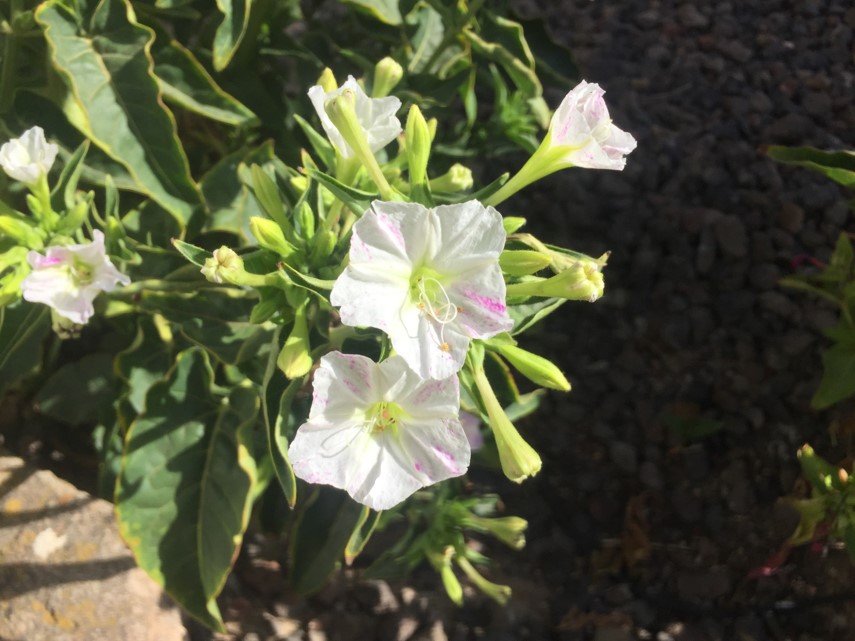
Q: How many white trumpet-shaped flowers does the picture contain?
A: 6